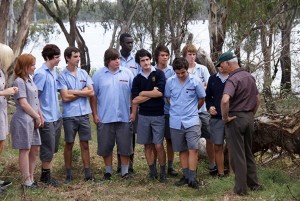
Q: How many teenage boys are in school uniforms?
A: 9